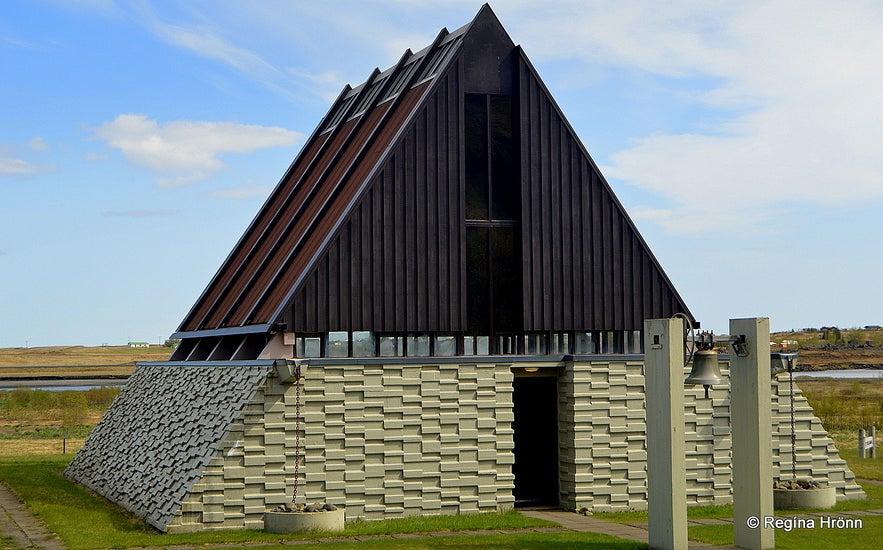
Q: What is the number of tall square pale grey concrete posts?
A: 2